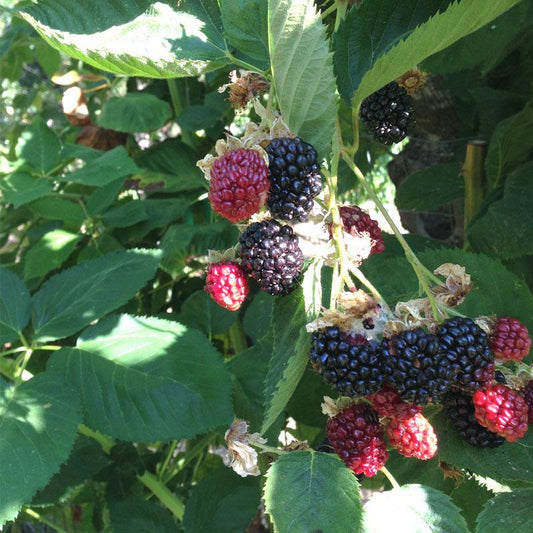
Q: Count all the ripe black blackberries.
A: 7